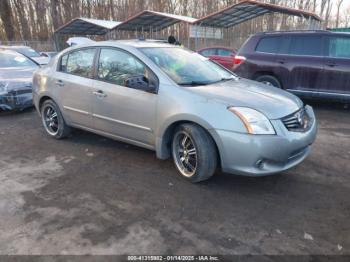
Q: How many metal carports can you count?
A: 3